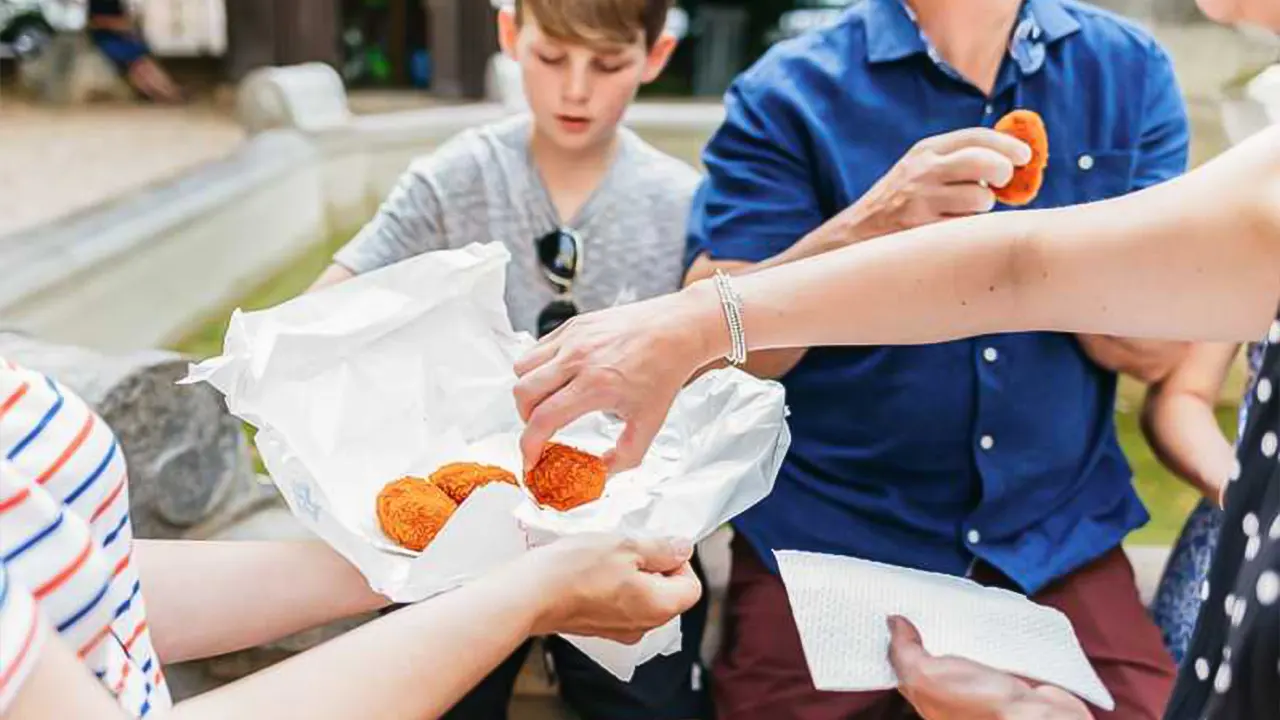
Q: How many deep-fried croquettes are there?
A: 4